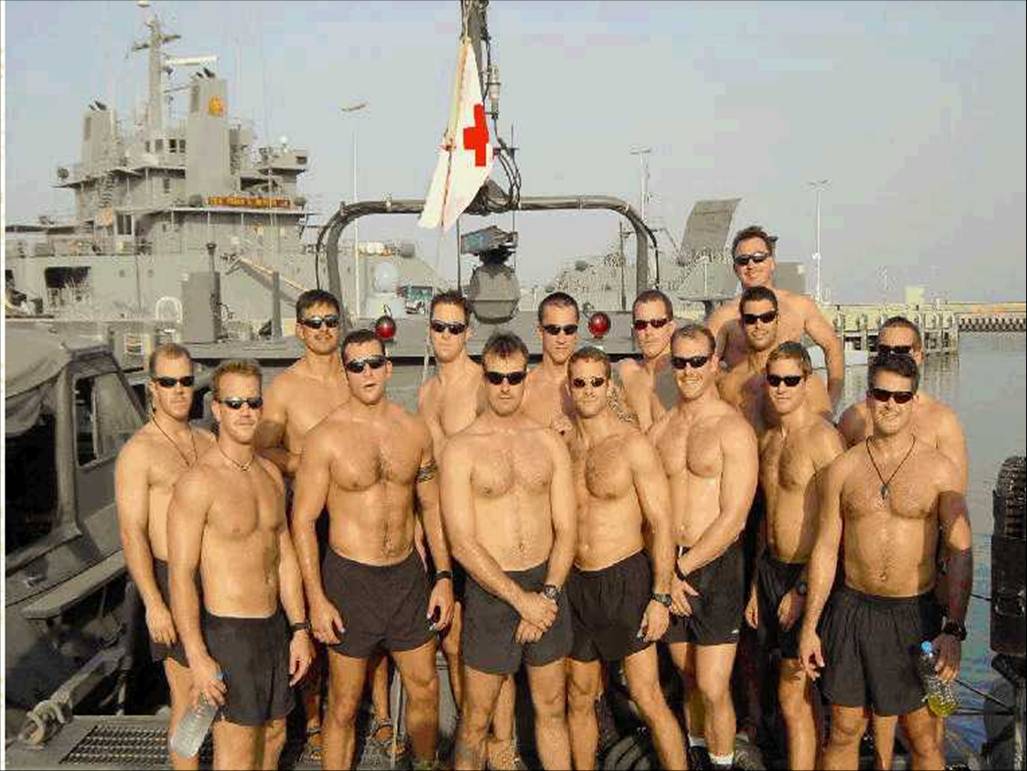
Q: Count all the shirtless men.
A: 15